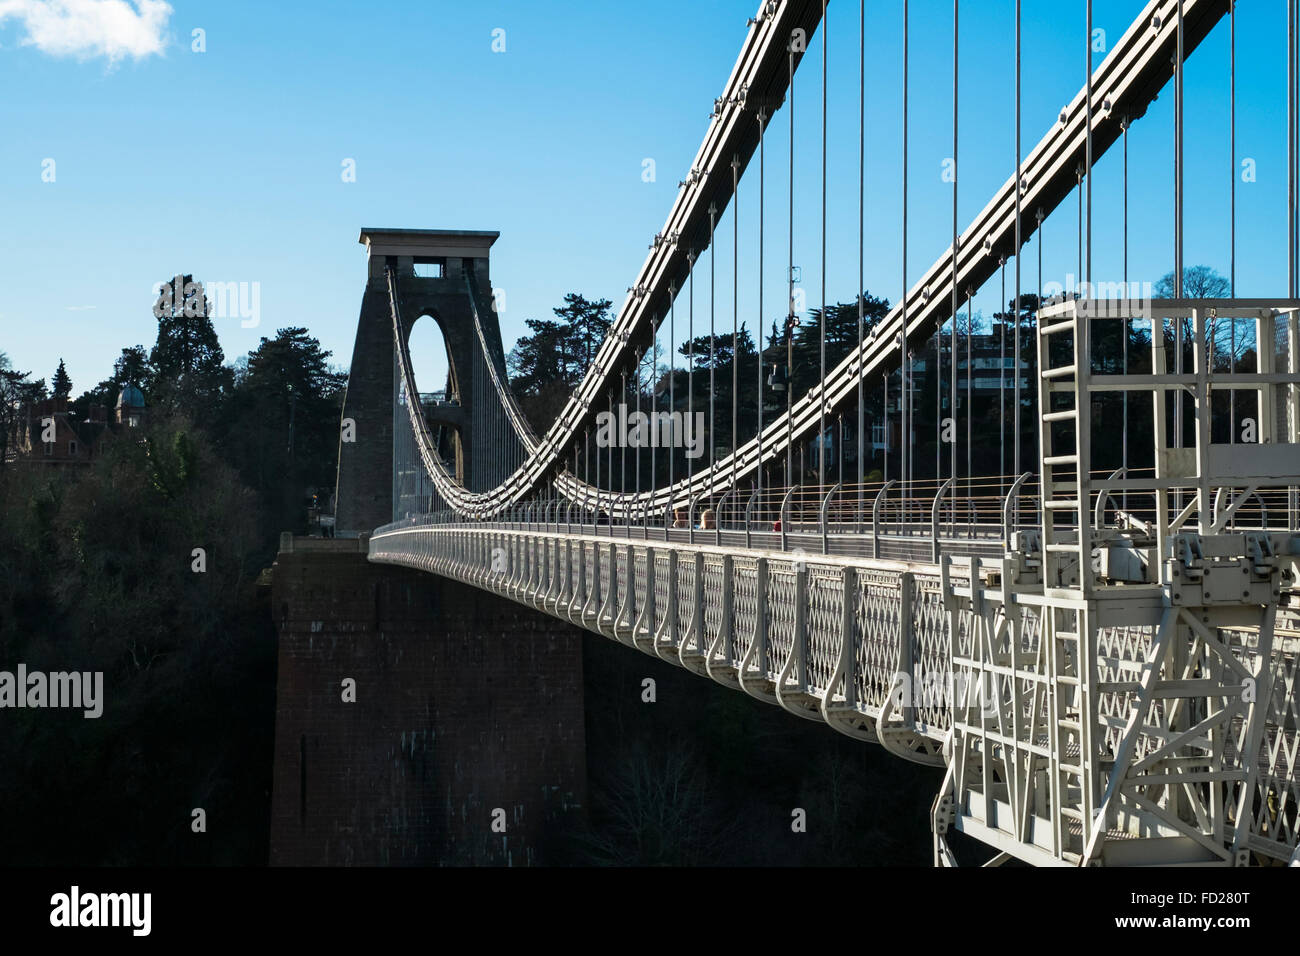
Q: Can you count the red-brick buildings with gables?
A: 1